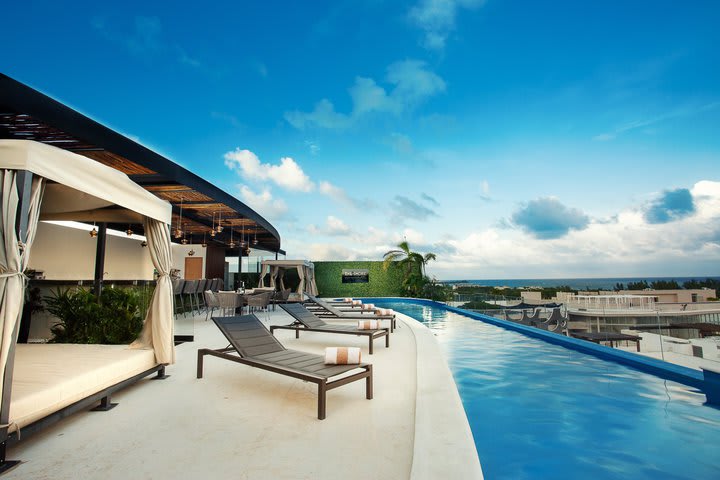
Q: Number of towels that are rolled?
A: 6